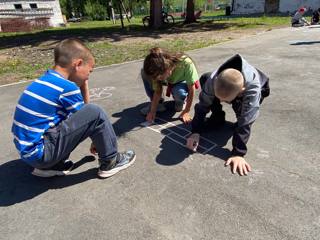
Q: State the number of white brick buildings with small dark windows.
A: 1